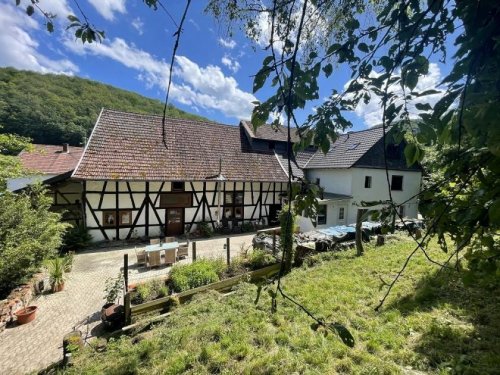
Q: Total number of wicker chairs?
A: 6